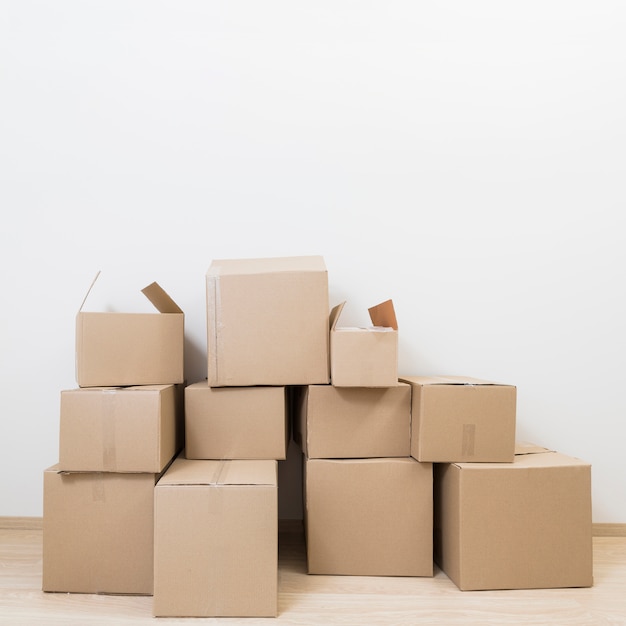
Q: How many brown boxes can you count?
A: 11